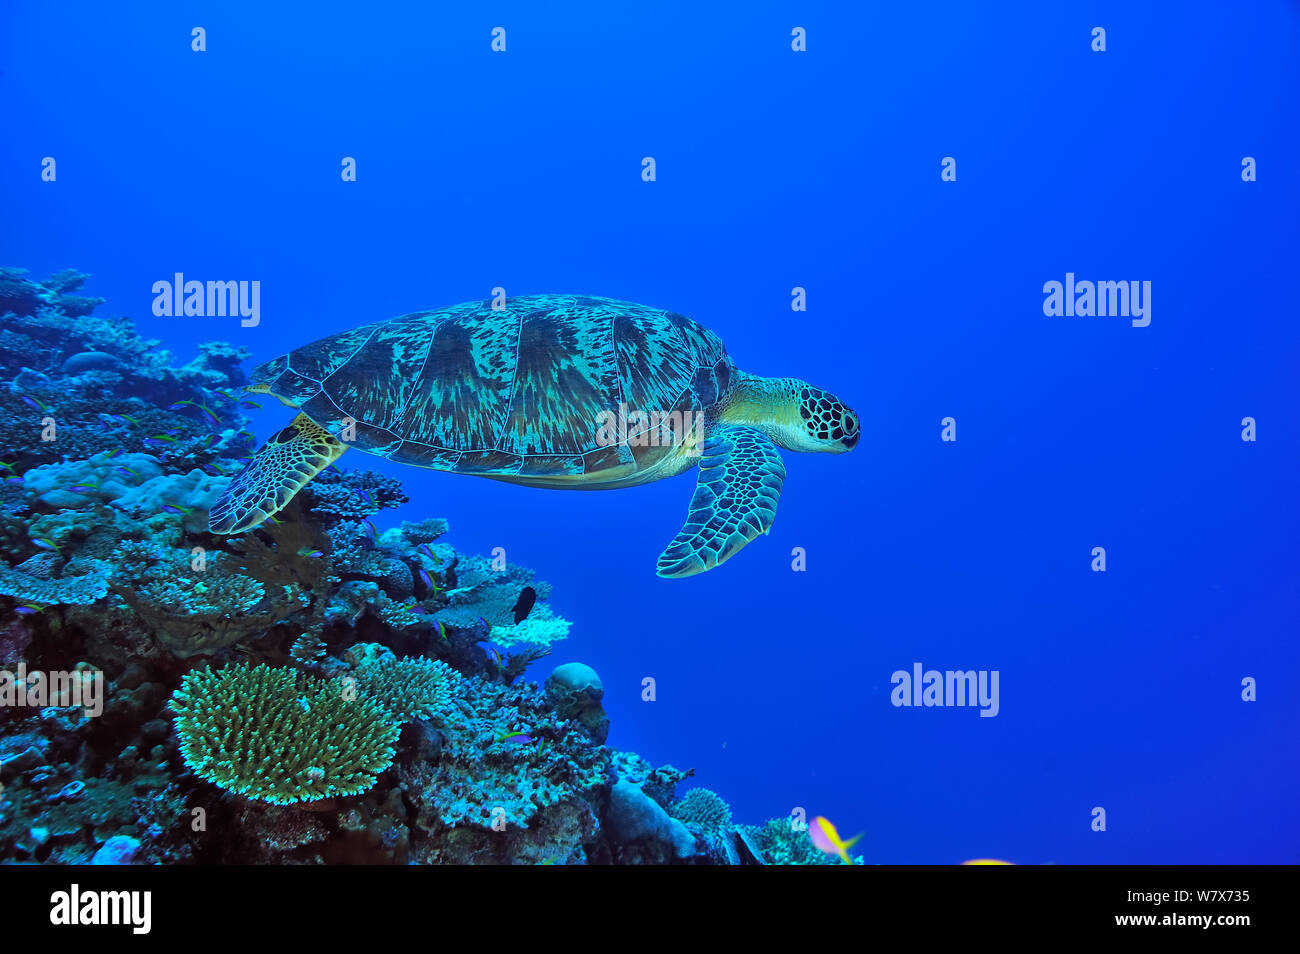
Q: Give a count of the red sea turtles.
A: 0